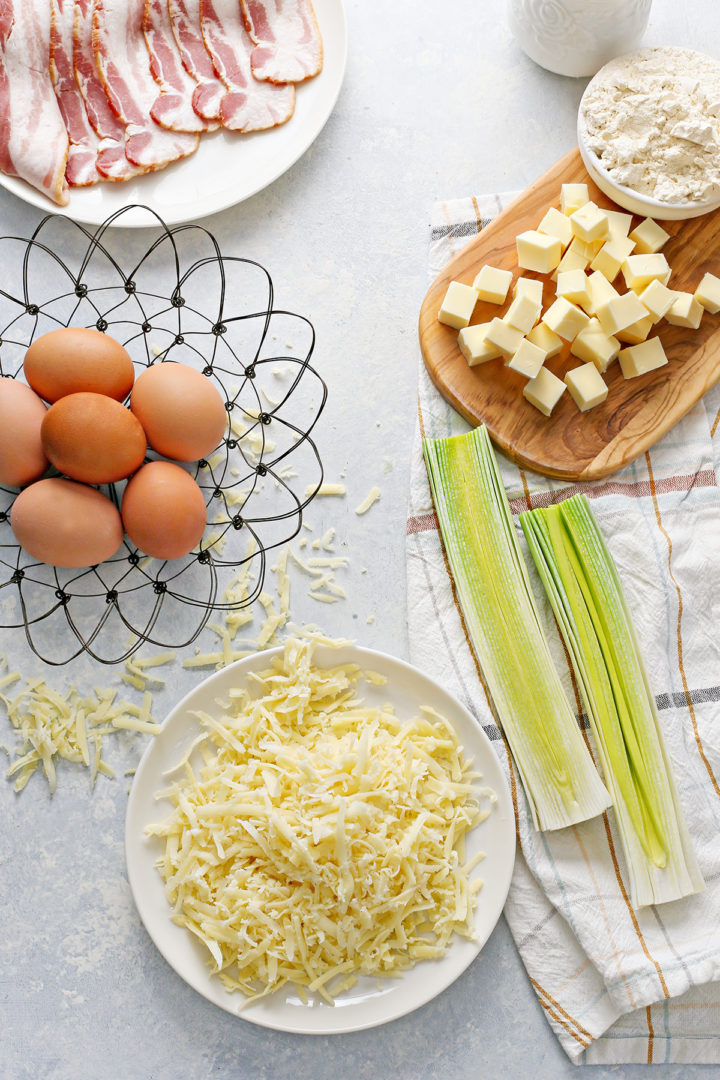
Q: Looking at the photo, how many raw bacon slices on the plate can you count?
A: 8